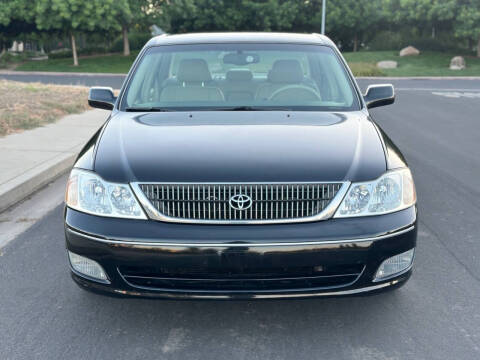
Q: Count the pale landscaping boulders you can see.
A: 3